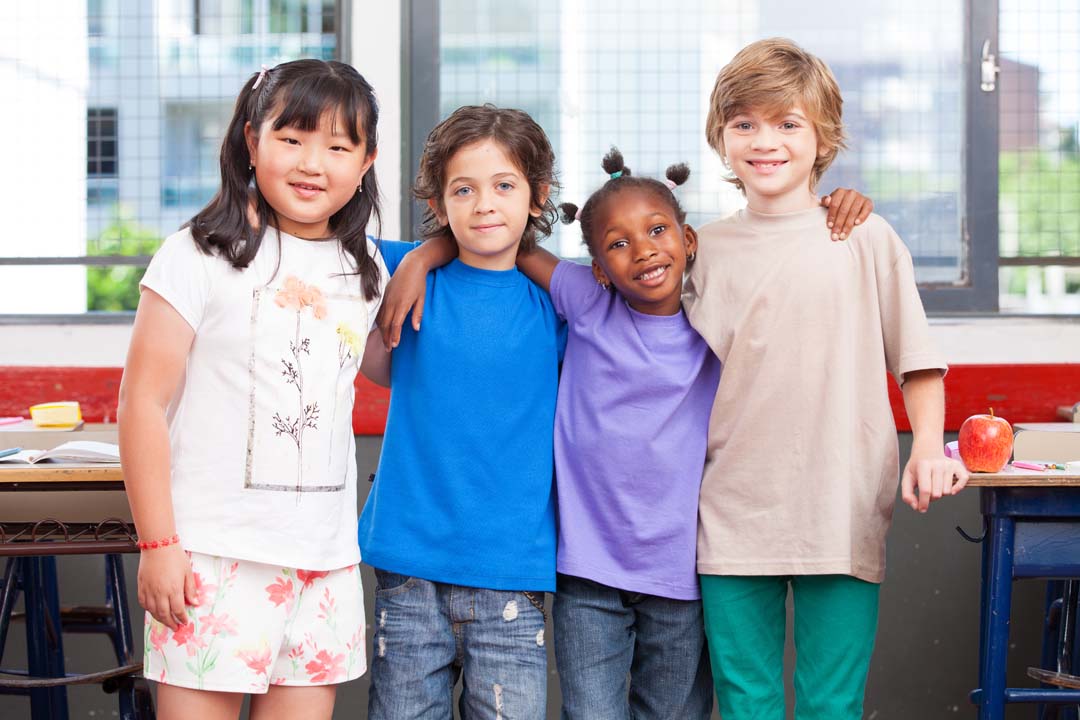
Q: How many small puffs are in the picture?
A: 3